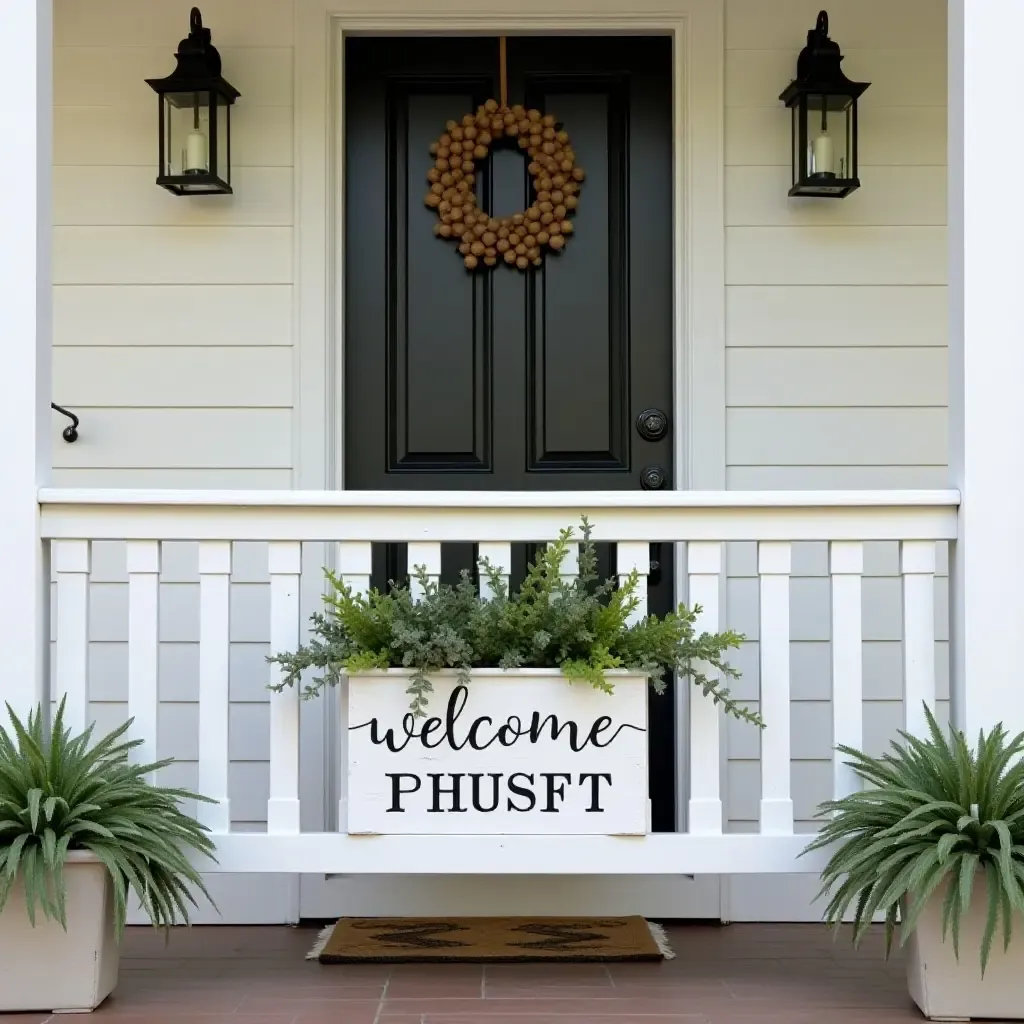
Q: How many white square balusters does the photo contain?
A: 13